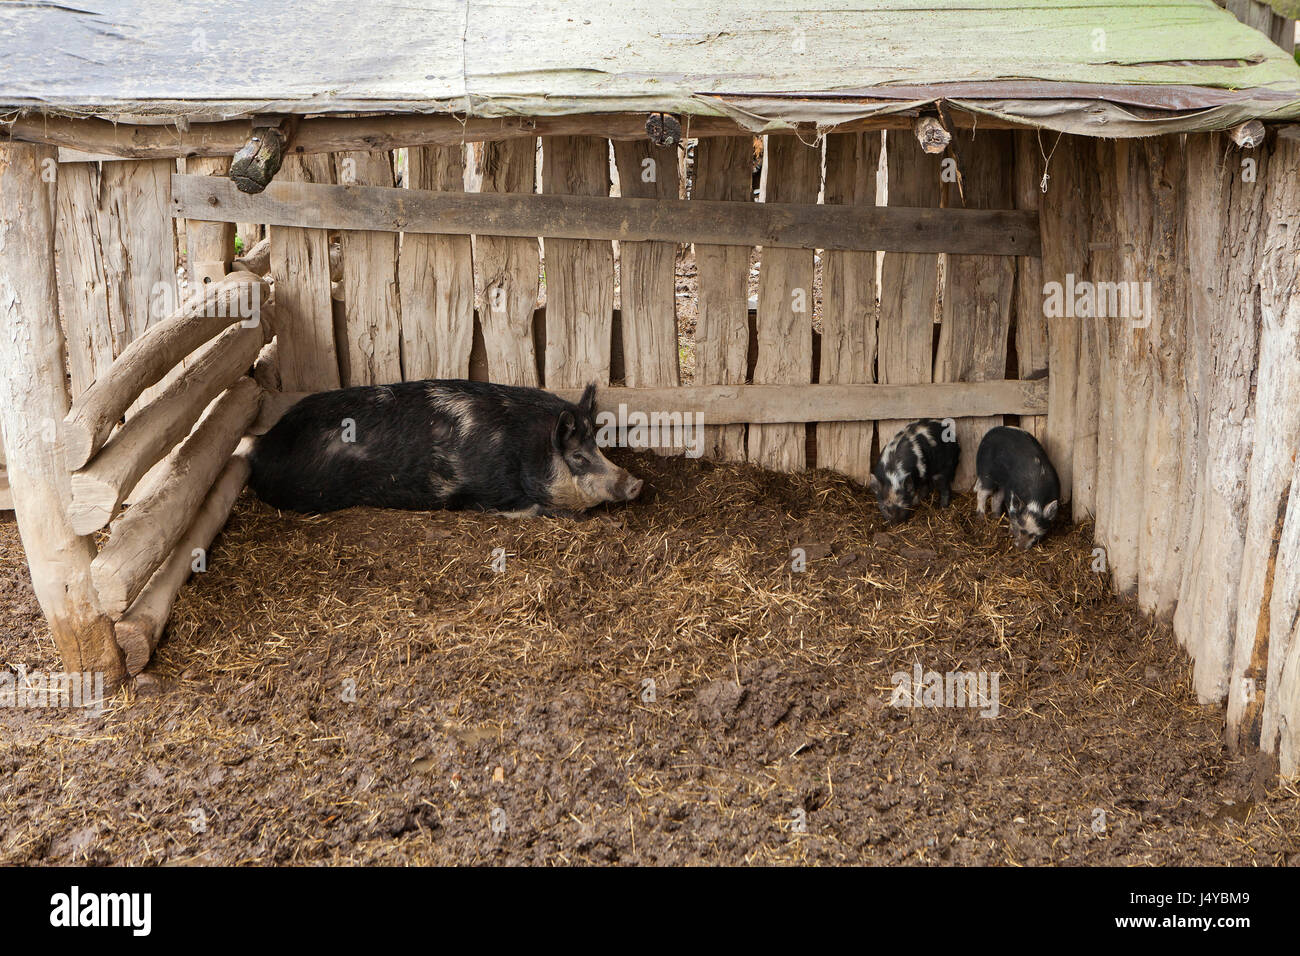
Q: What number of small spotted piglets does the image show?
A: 2